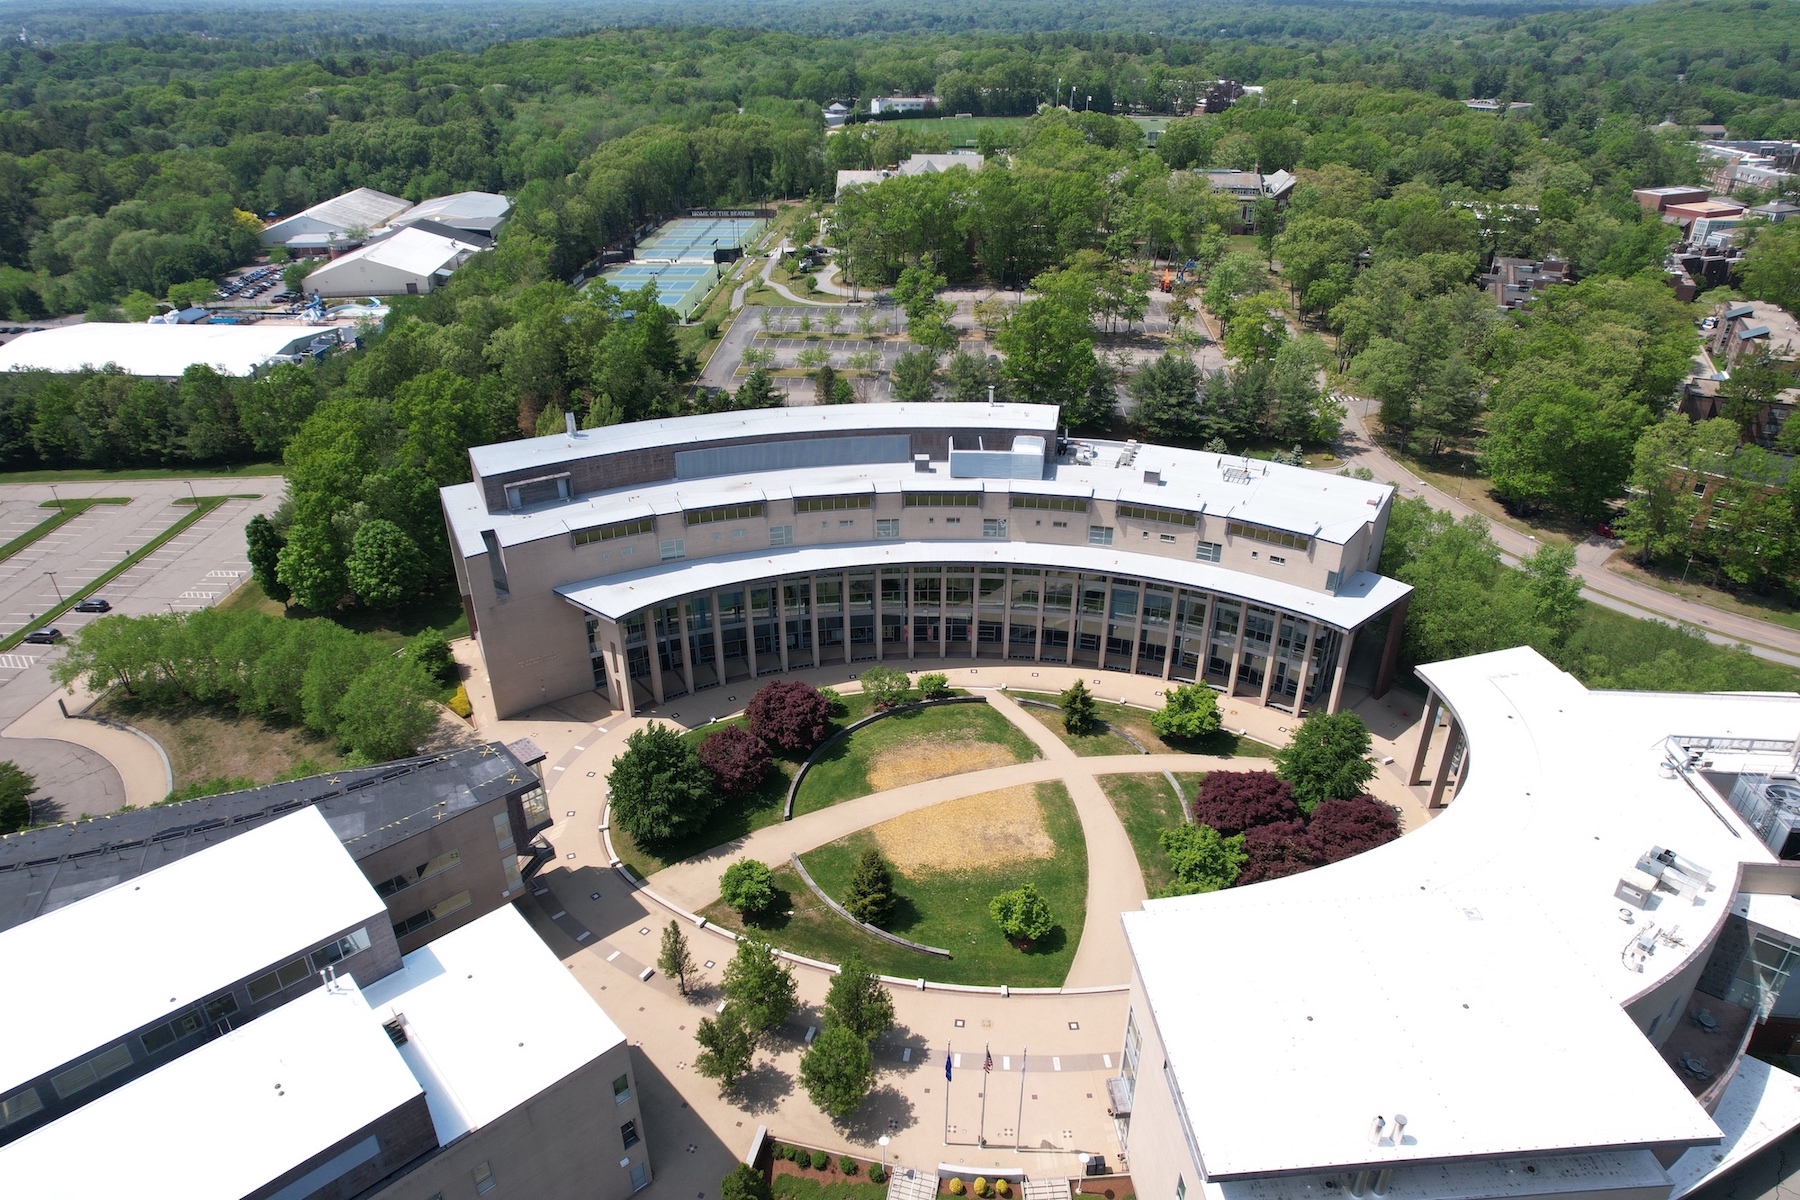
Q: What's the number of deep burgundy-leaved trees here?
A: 5